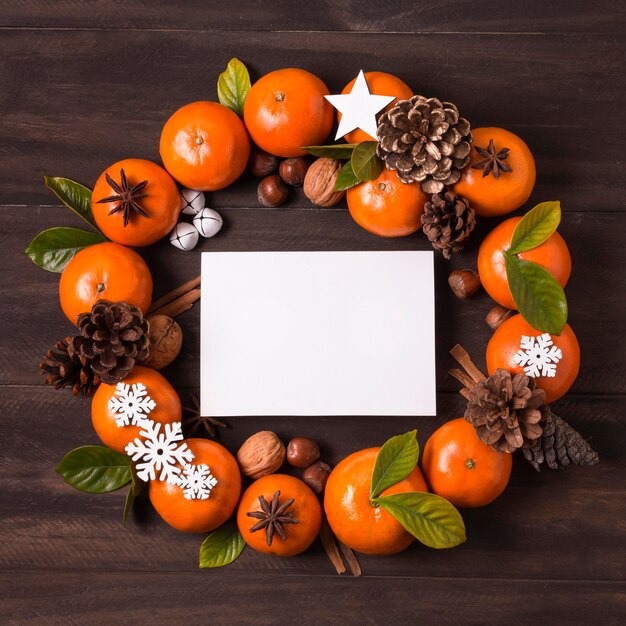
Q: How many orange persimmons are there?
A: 14